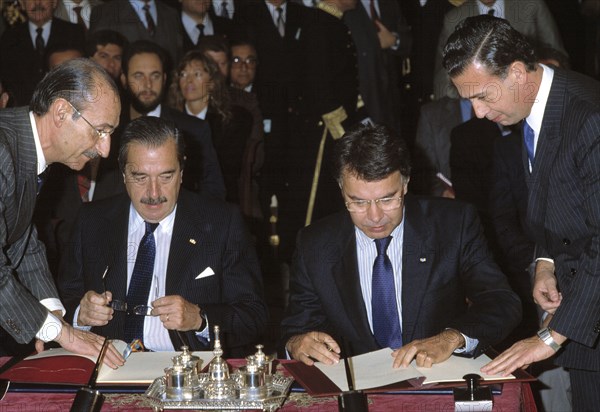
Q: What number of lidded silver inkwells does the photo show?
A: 4